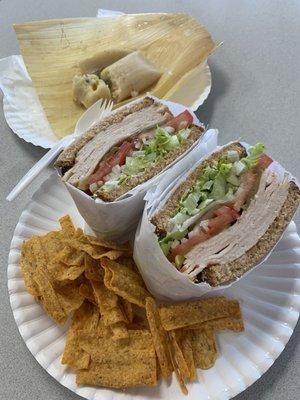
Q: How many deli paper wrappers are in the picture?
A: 2